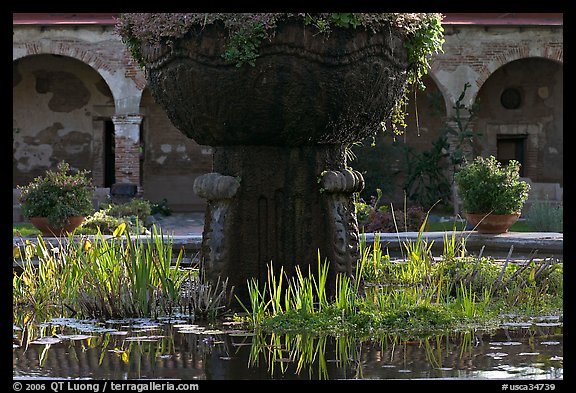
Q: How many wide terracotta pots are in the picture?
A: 2